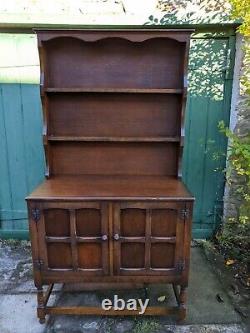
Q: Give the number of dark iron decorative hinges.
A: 4